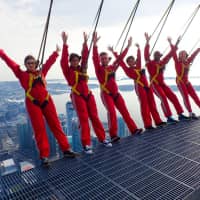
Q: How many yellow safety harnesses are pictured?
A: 6